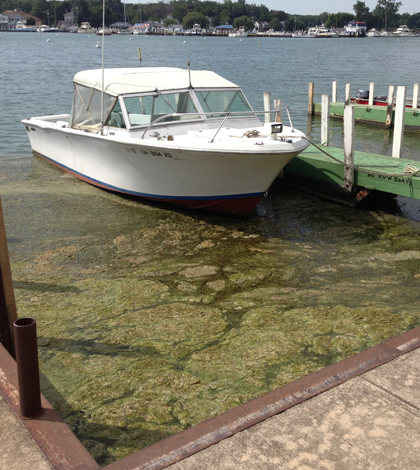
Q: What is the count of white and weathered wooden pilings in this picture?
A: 11